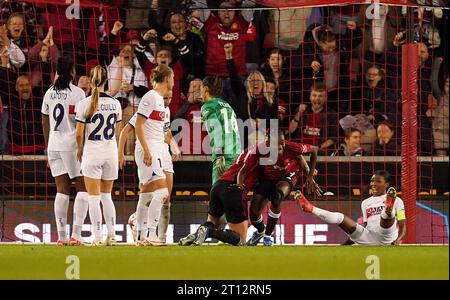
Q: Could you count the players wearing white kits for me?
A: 5